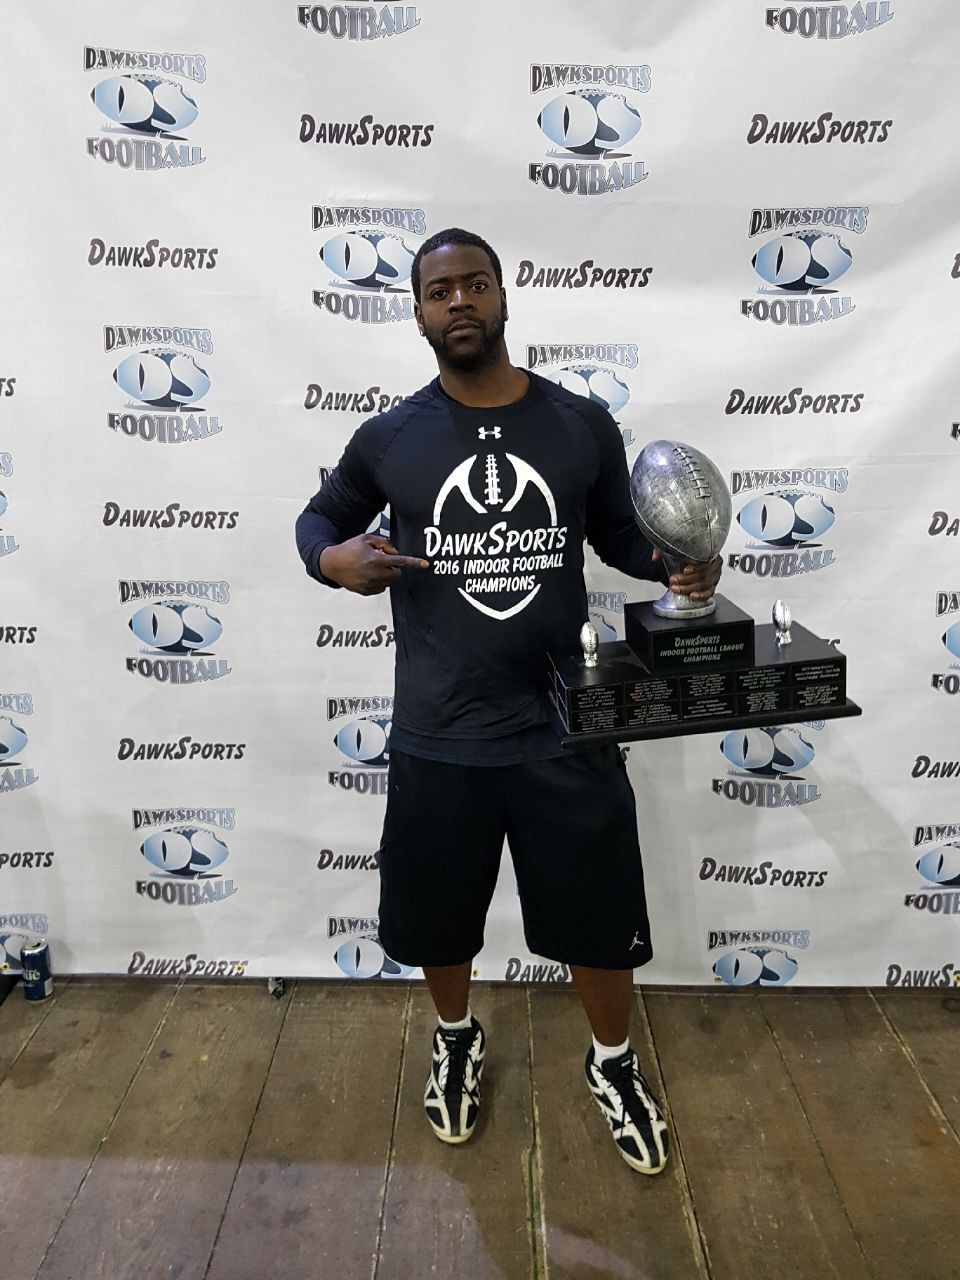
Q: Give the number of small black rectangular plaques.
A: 10